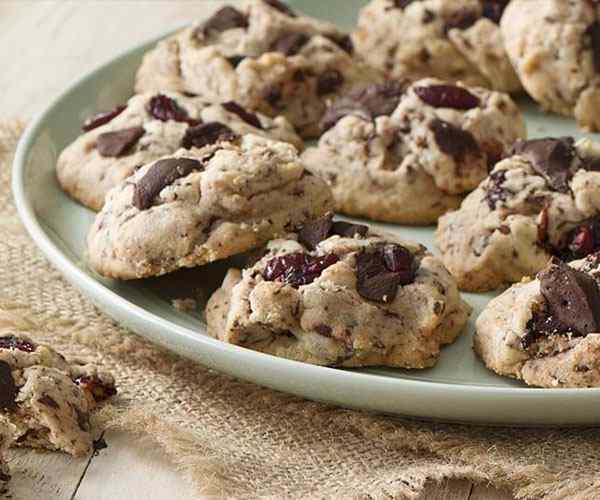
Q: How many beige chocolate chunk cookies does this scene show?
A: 10